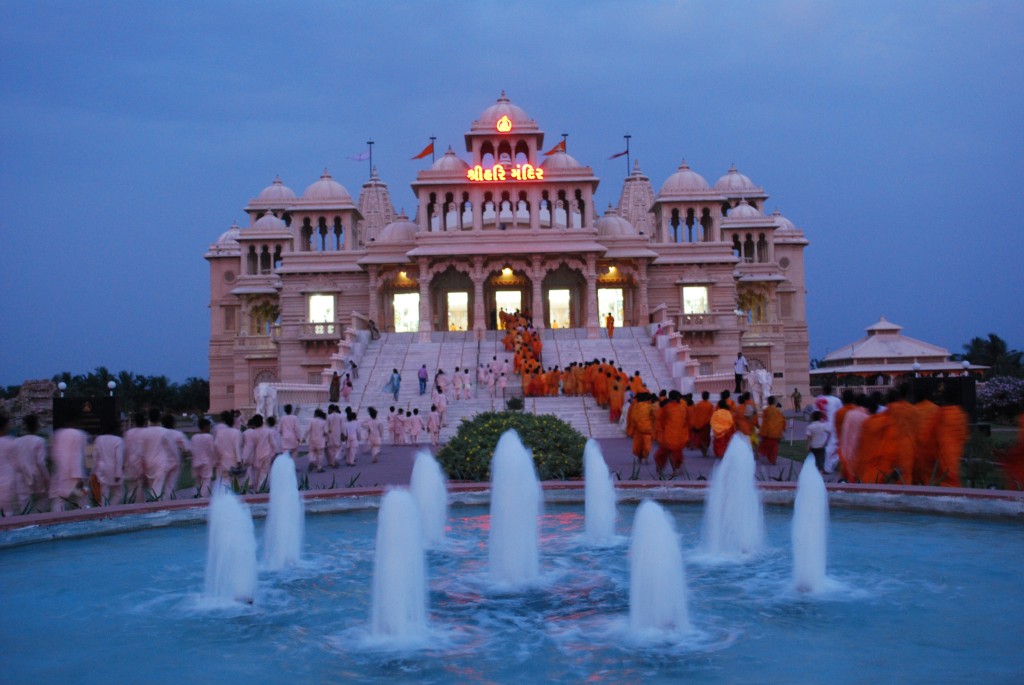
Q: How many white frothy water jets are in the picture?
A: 9